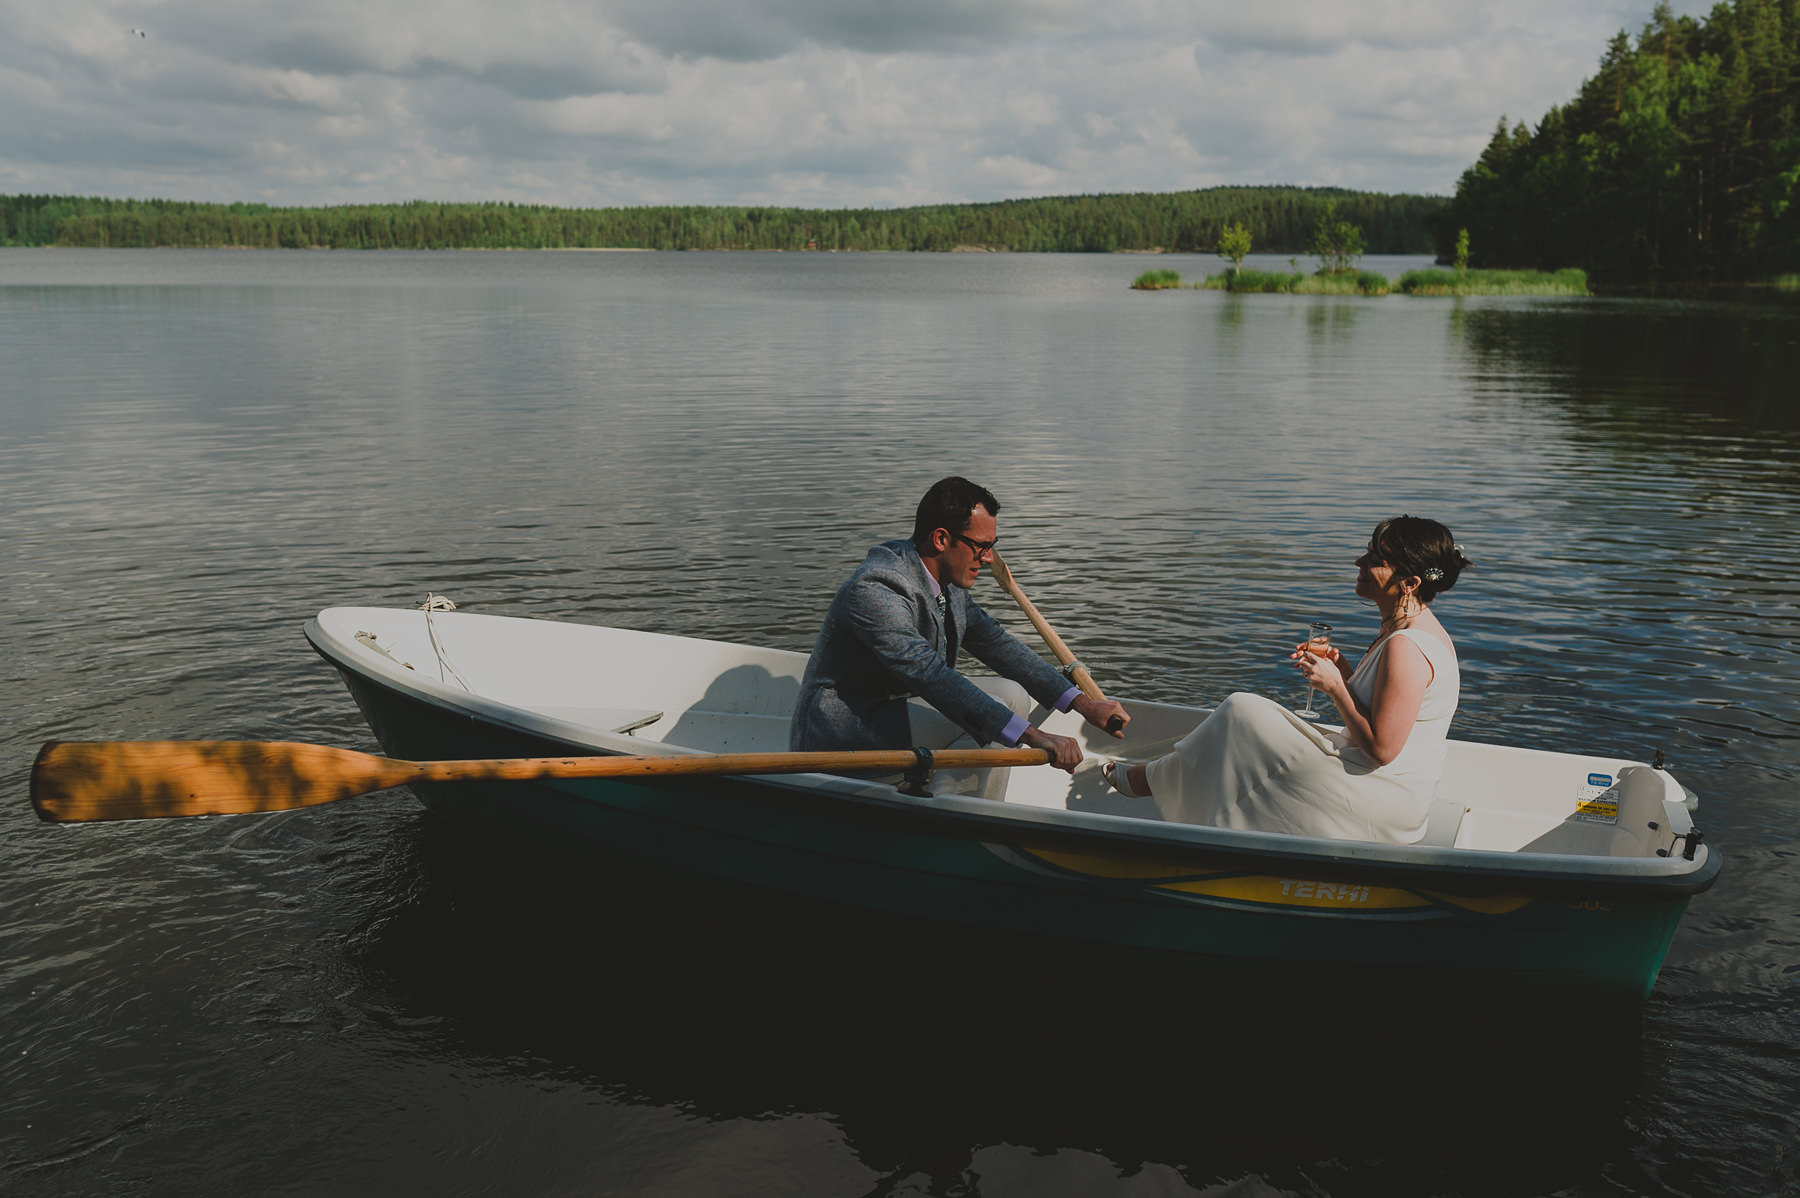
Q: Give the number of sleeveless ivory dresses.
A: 1